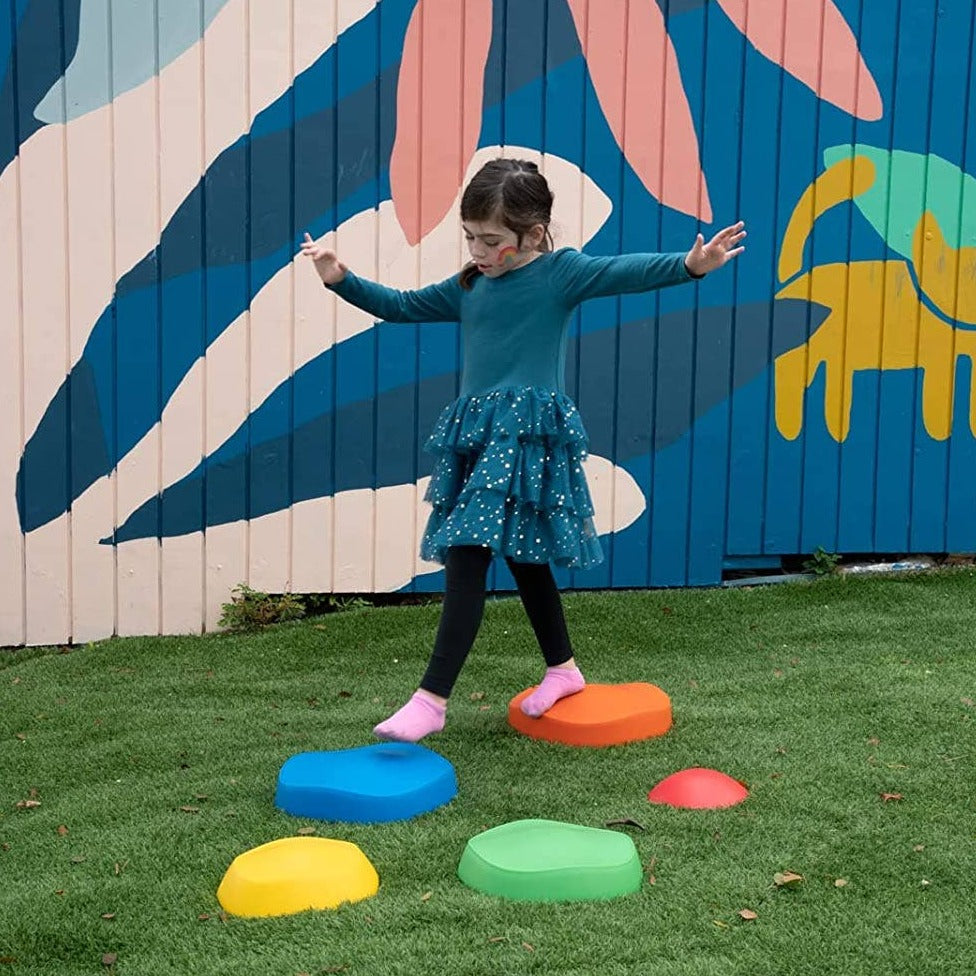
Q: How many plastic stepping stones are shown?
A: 5